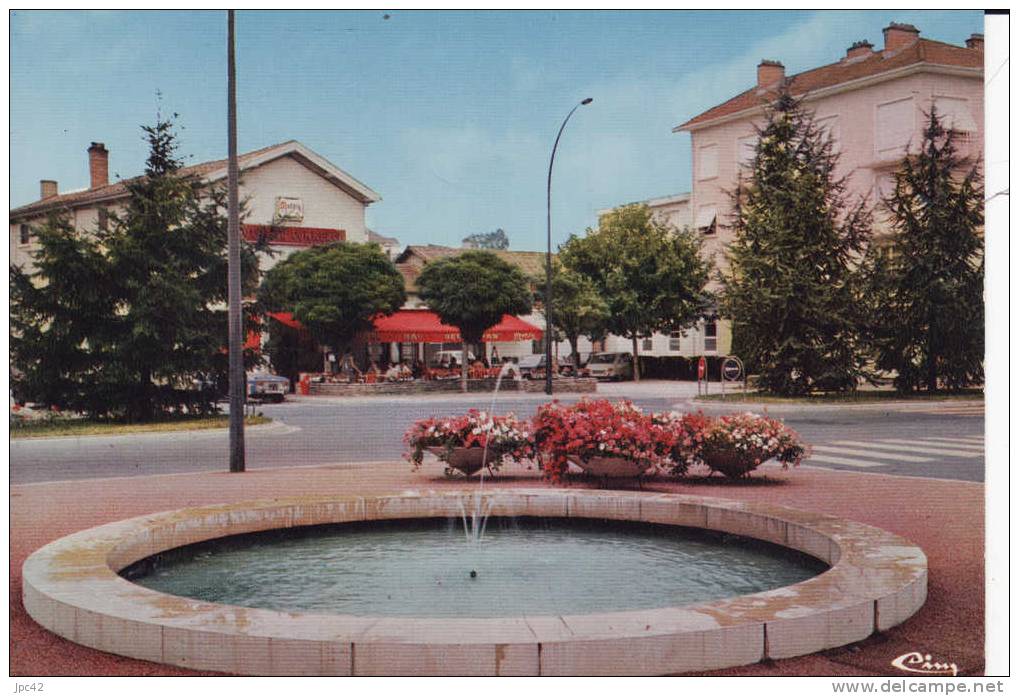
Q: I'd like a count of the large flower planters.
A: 3